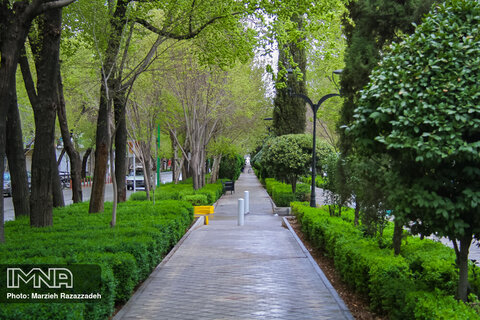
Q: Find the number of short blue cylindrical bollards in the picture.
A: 2